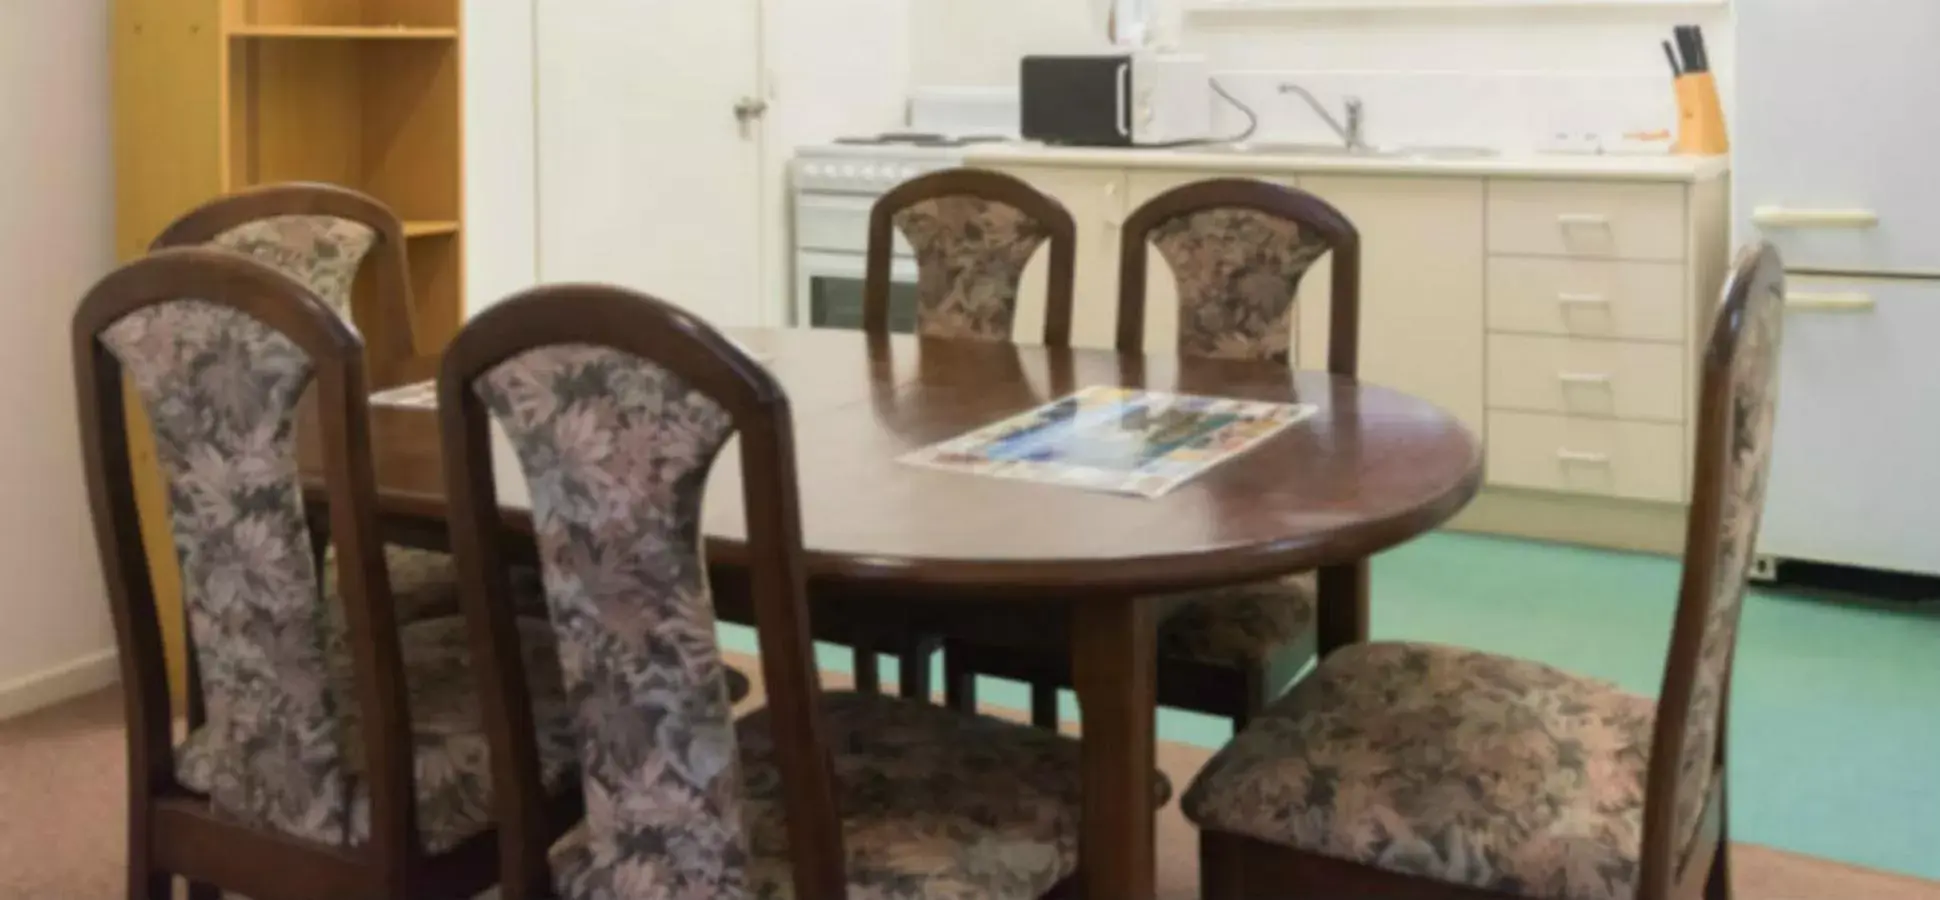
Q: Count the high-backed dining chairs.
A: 6